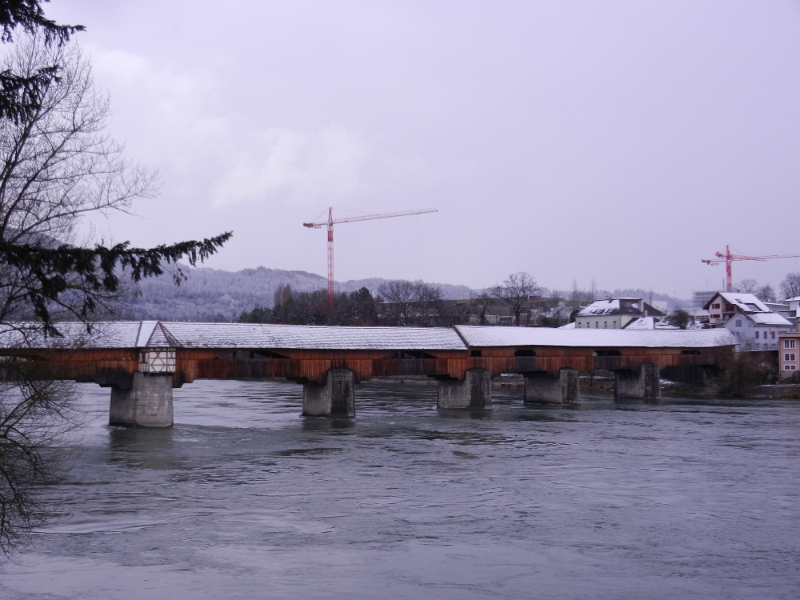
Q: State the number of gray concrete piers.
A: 5